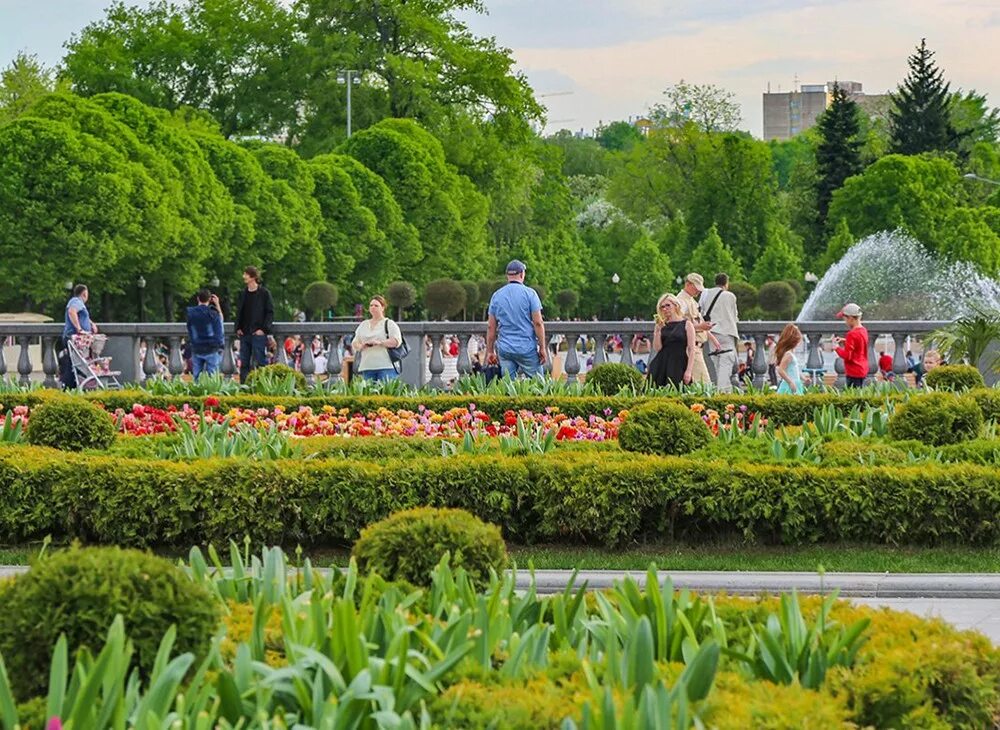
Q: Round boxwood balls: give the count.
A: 8